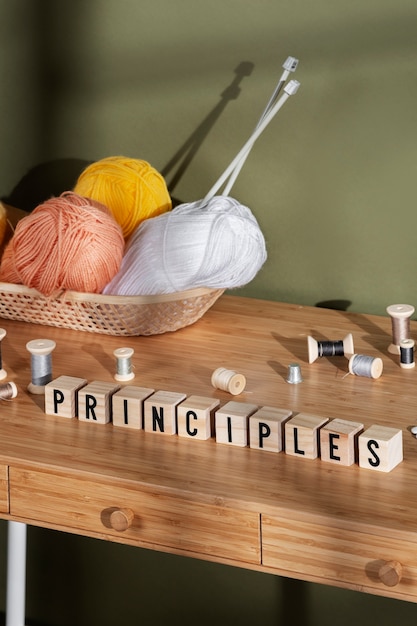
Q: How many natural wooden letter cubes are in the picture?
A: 10